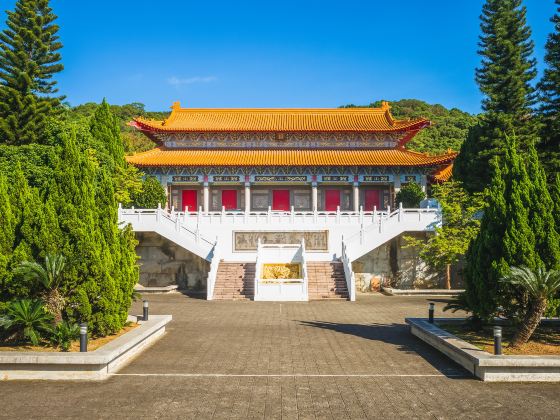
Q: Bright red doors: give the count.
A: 5